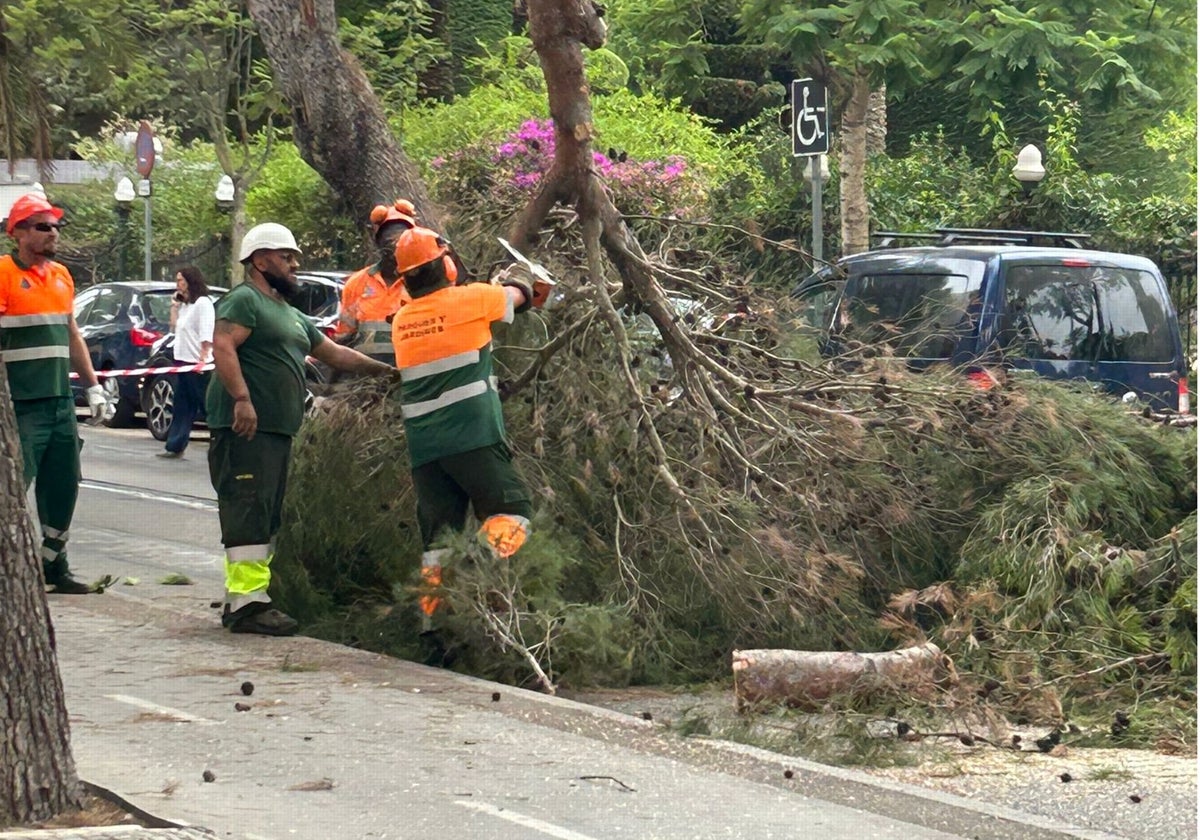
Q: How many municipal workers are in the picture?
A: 4